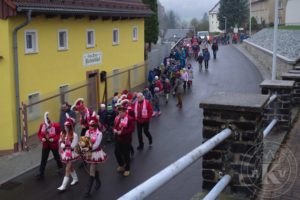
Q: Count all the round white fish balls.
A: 0